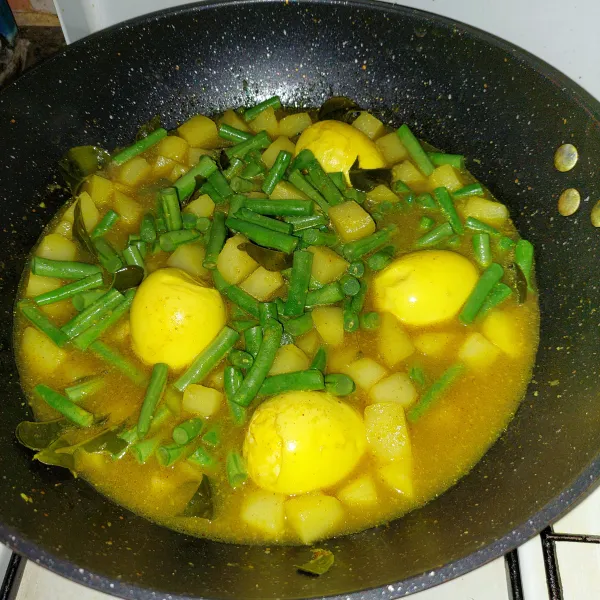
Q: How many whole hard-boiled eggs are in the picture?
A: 4